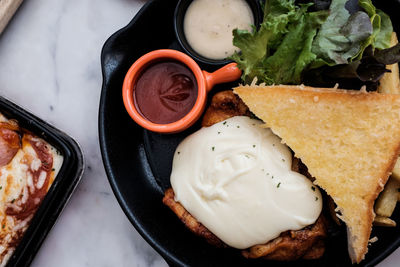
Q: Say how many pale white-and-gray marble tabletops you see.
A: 1